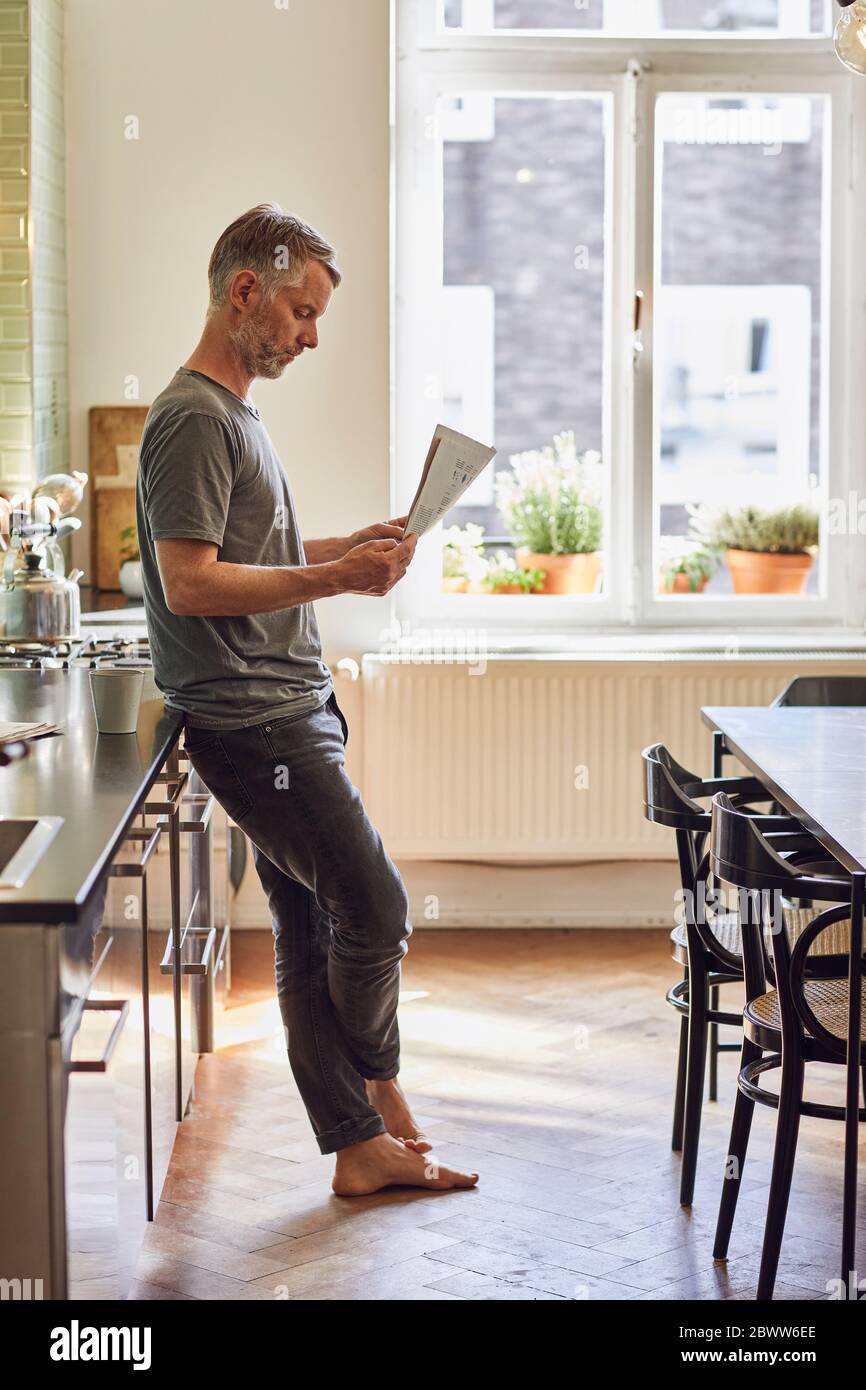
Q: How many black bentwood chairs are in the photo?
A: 3